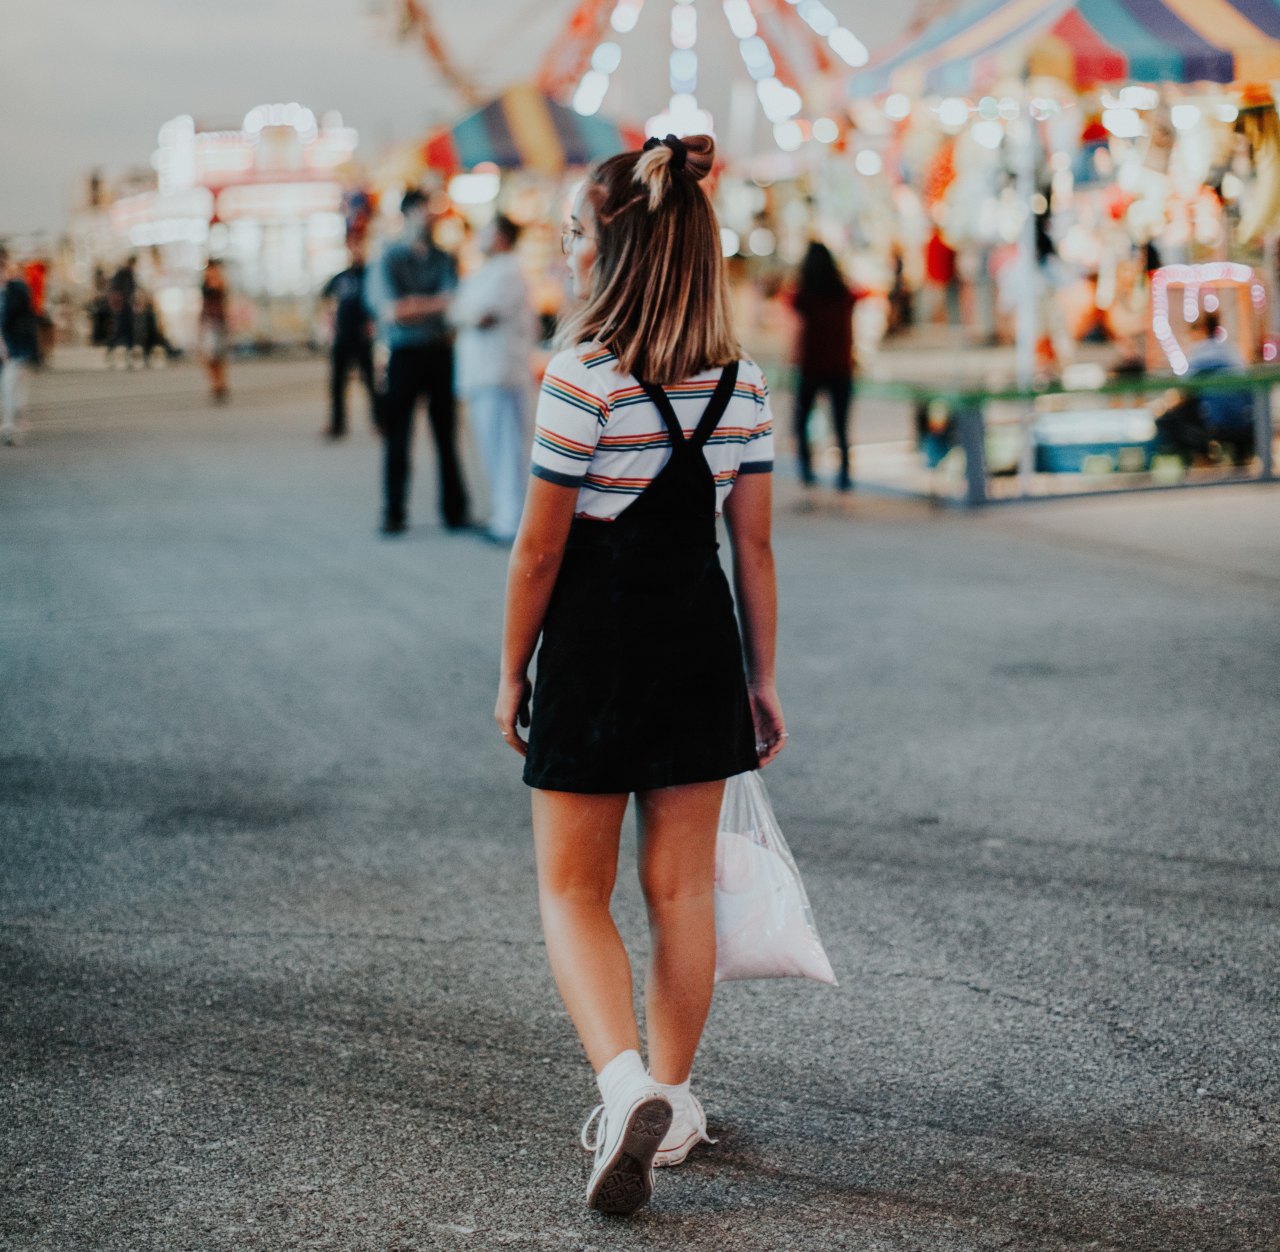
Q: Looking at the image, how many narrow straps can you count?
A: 2